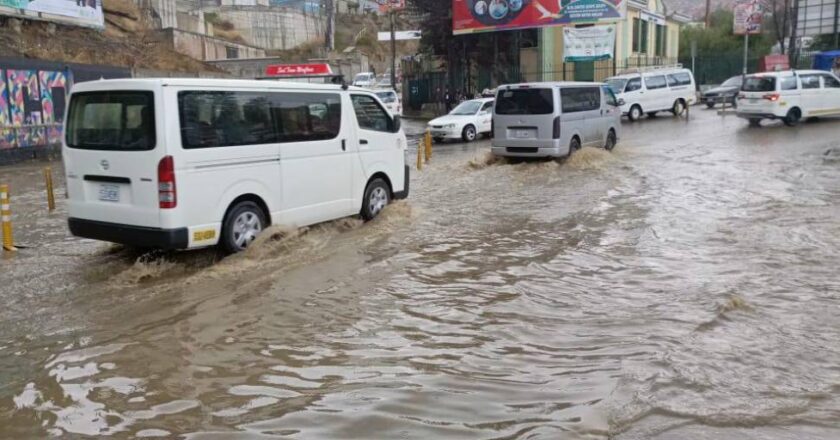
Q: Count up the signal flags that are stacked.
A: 0